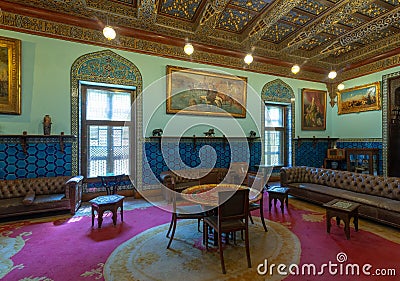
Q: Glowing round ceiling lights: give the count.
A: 6